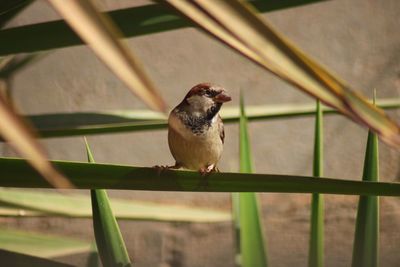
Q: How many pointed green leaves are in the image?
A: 4